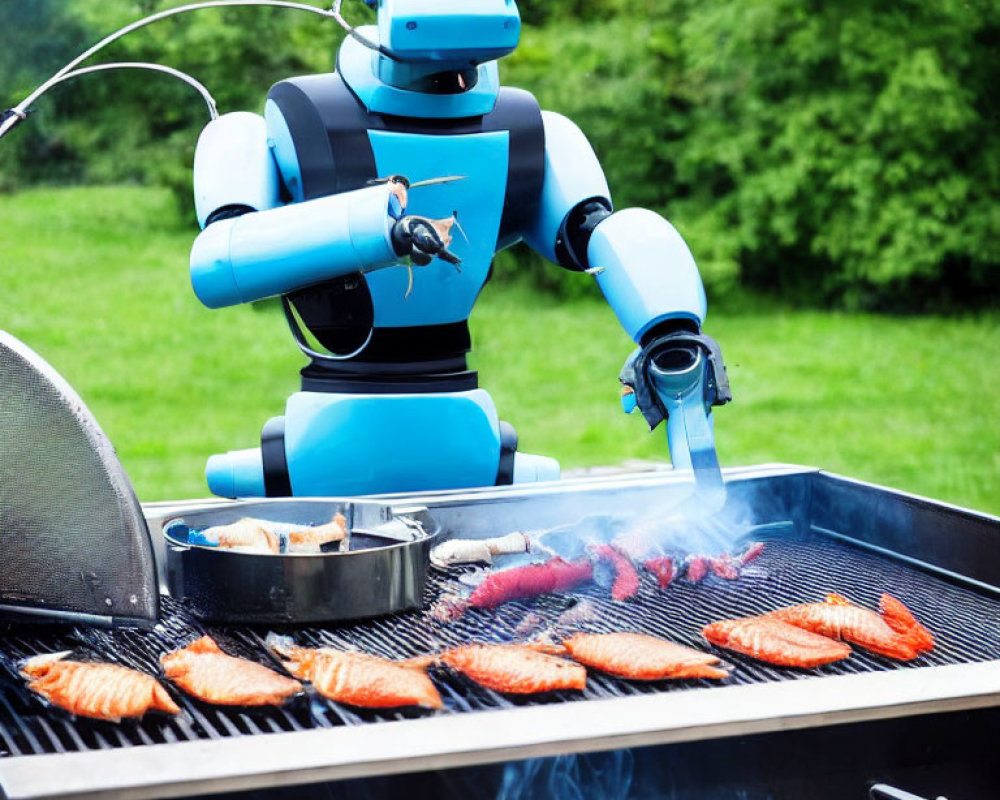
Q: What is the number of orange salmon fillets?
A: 7